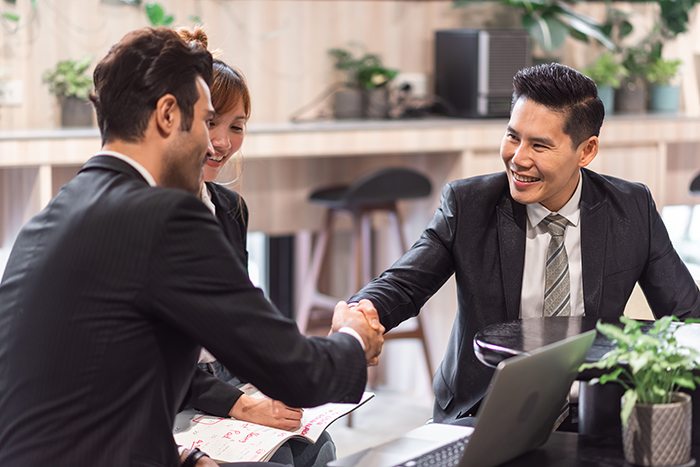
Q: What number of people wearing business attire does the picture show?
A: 3